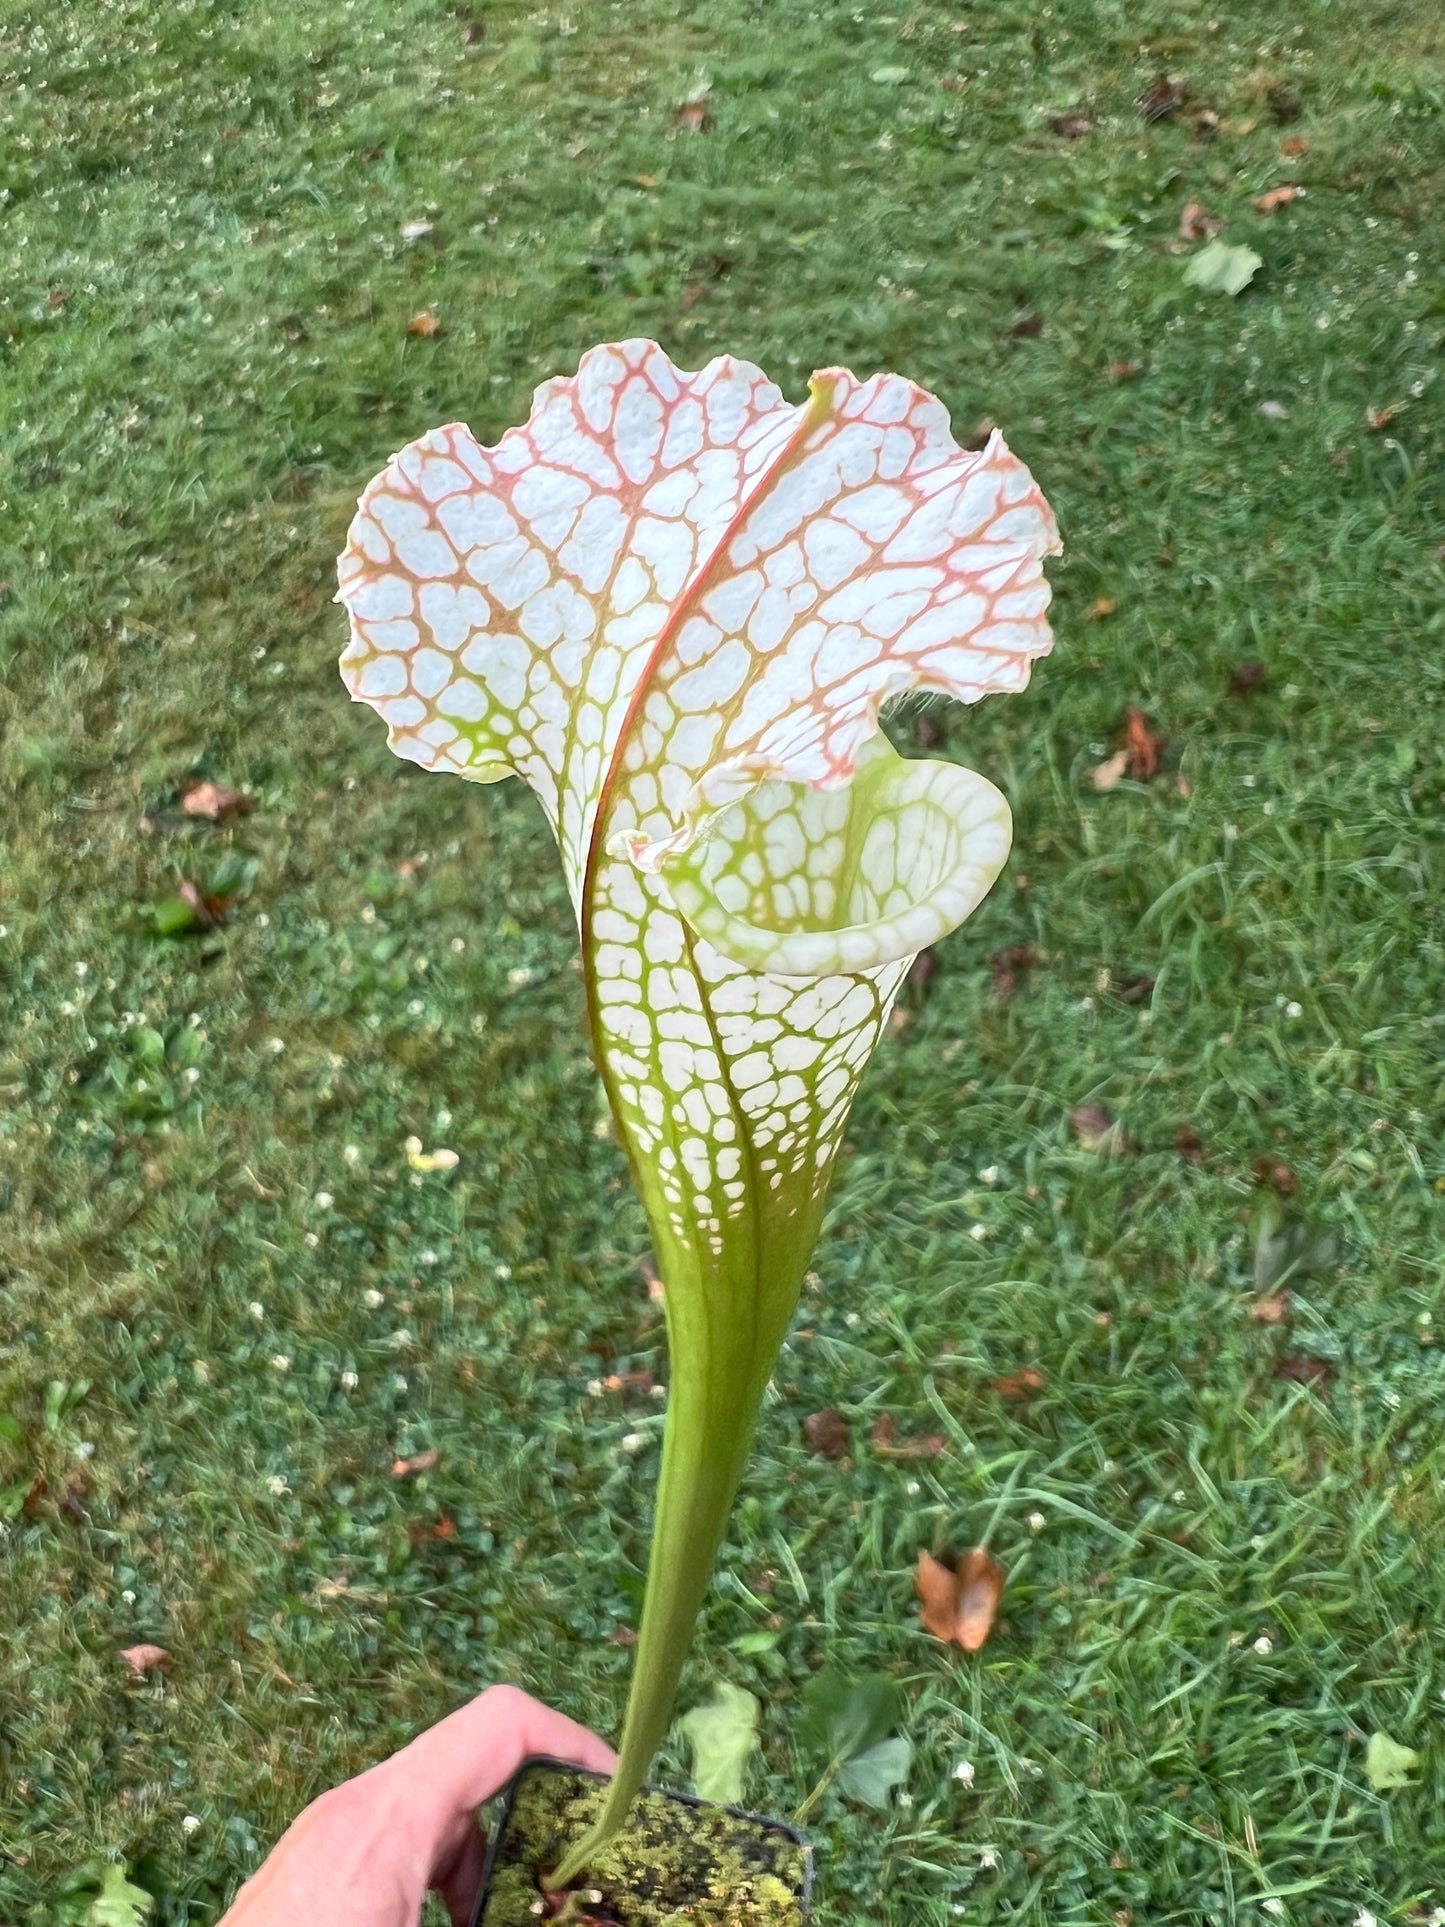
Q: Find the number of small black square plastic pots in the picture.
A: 1